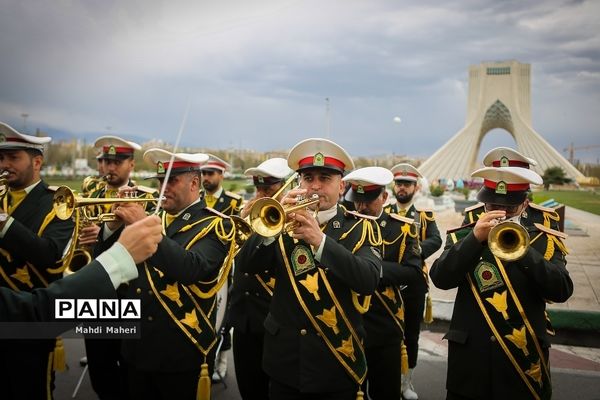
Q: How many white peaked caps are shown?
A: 10